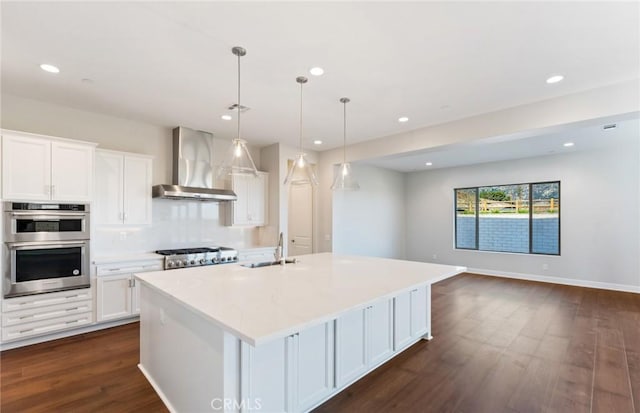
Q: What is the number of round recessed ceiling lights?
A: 8